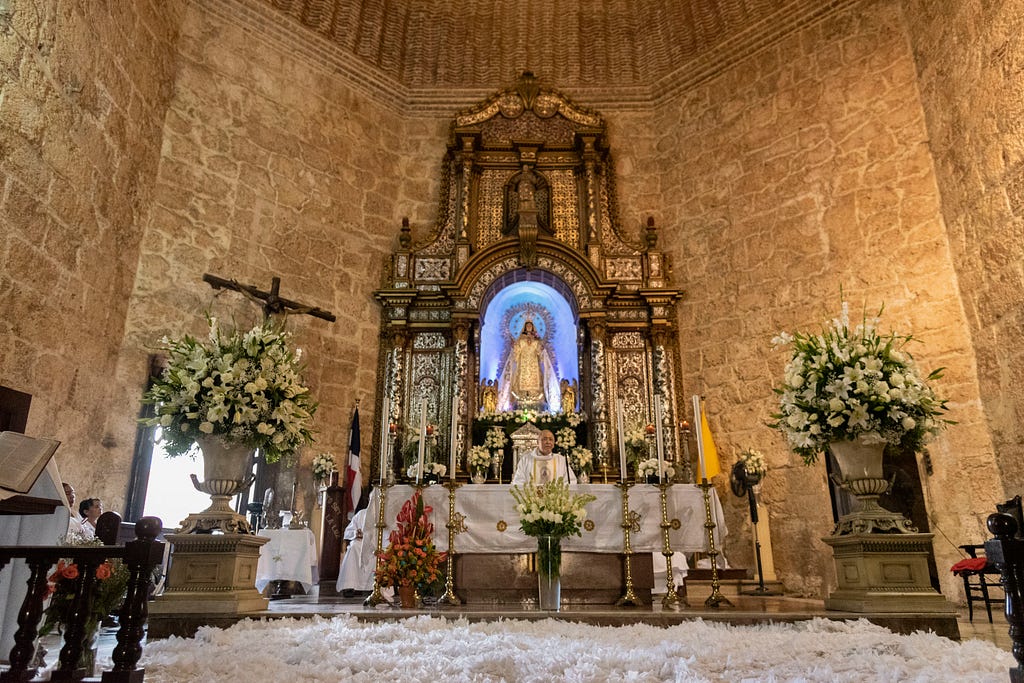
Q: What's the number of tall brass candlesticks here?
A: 6